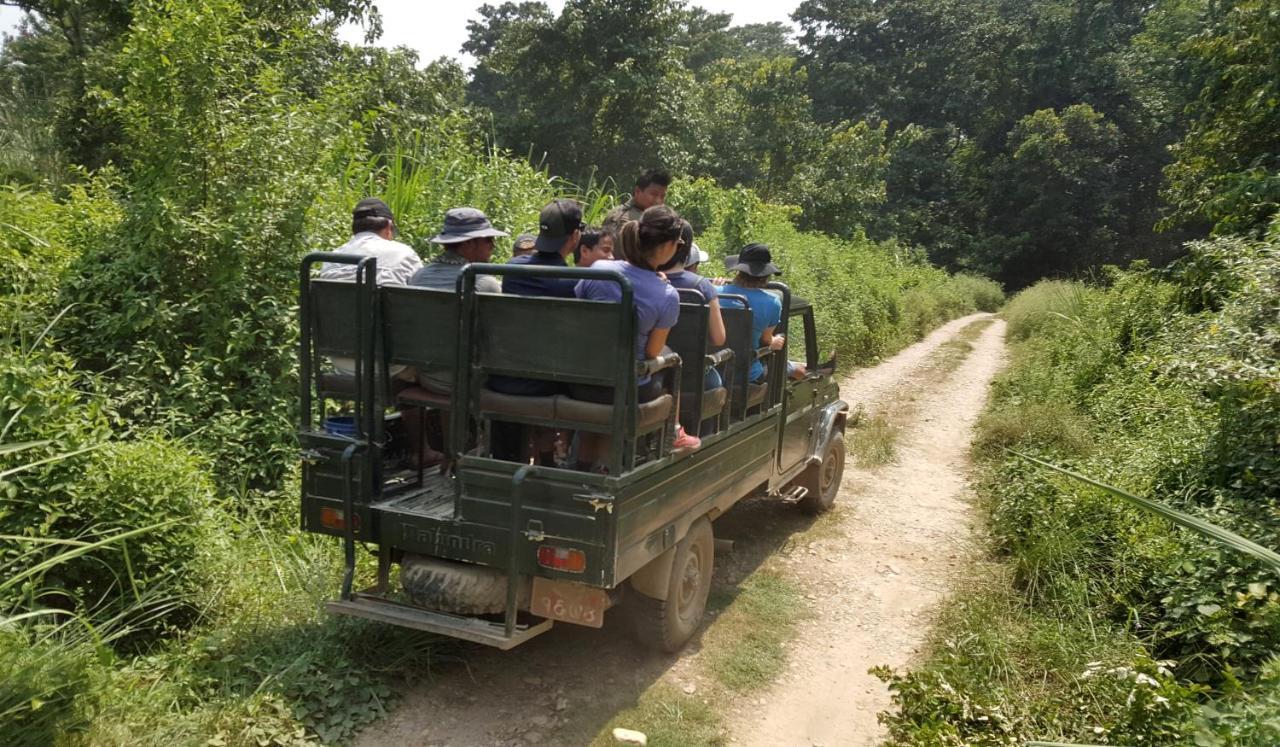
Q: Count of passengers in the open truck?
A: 10